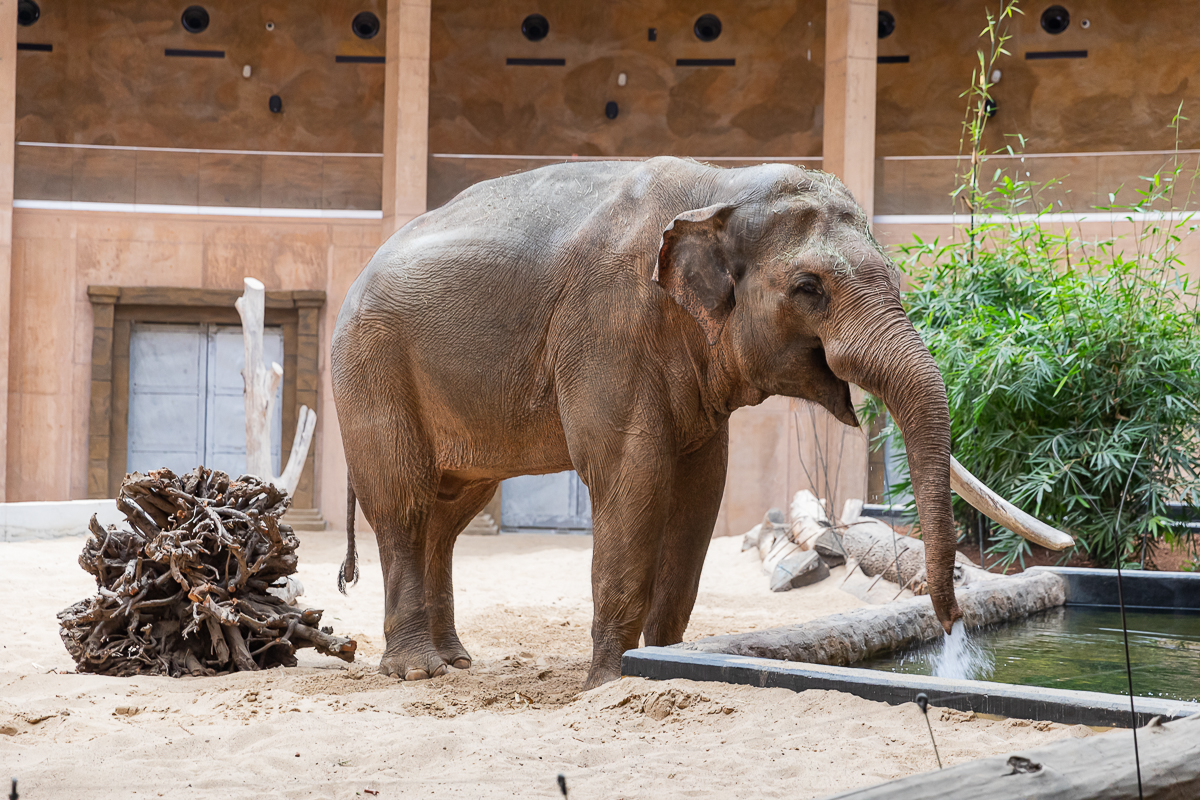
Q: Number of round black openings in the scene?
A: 7